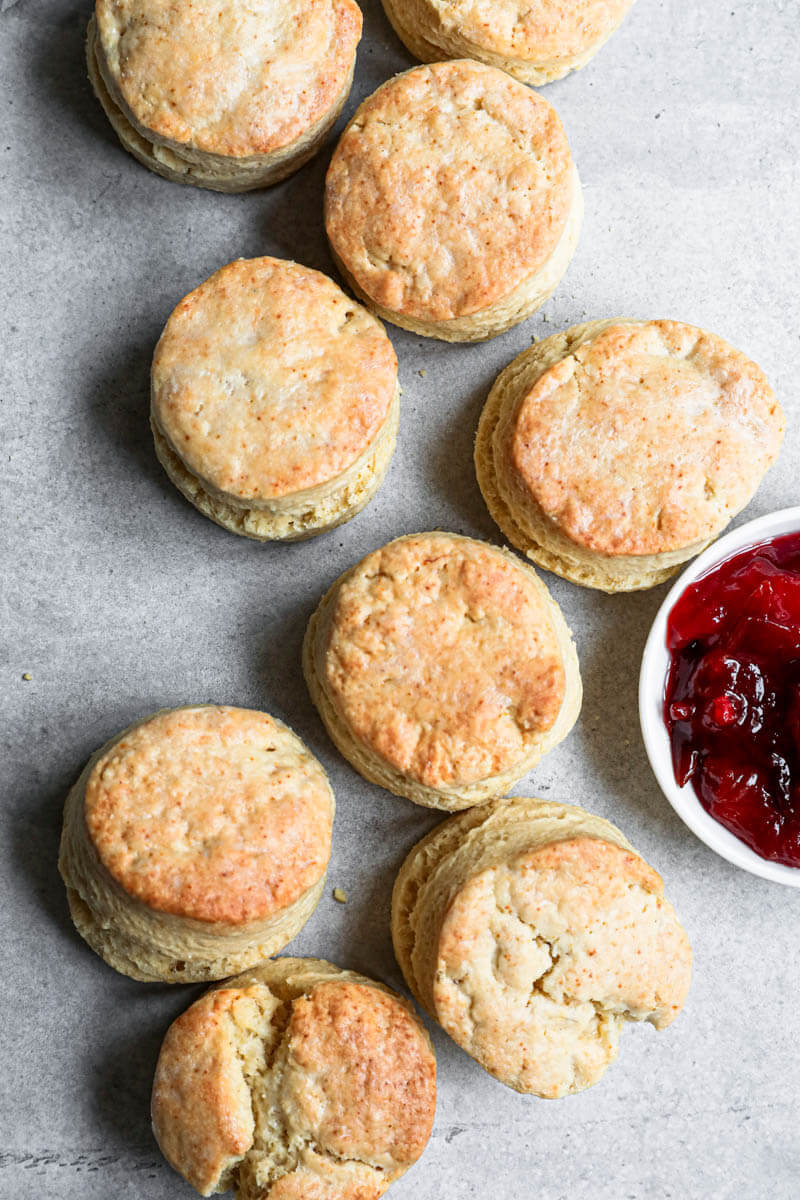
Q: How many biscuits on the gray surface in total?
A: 9